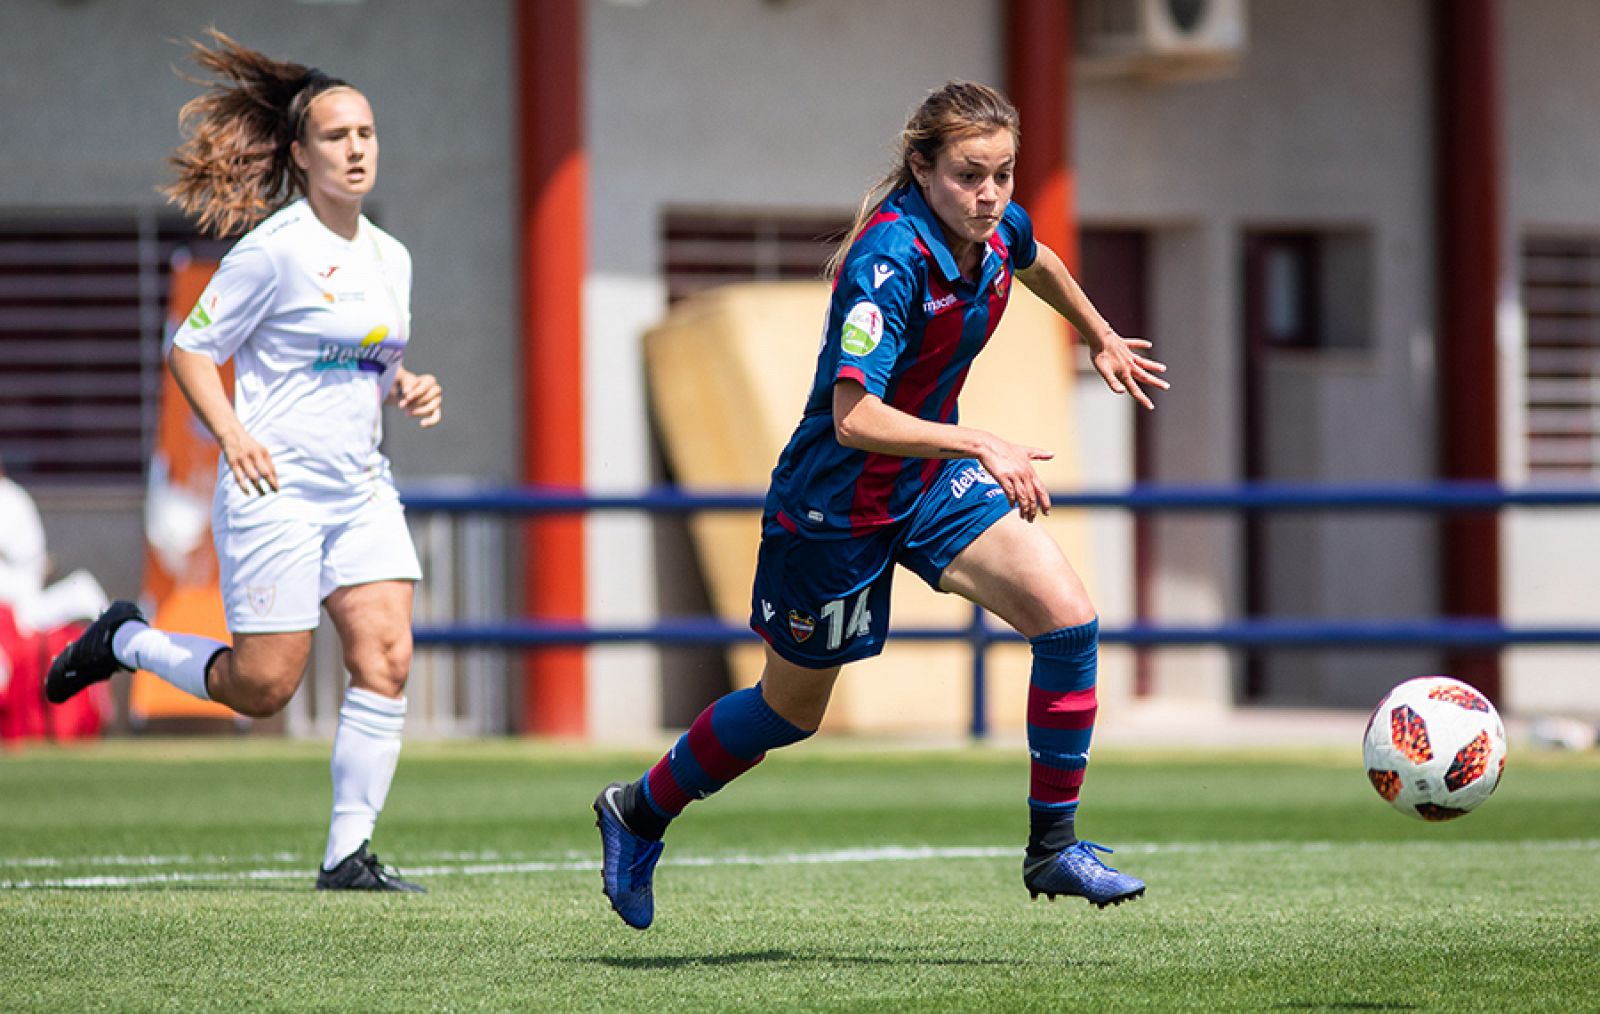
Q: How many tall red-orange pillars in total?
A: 3